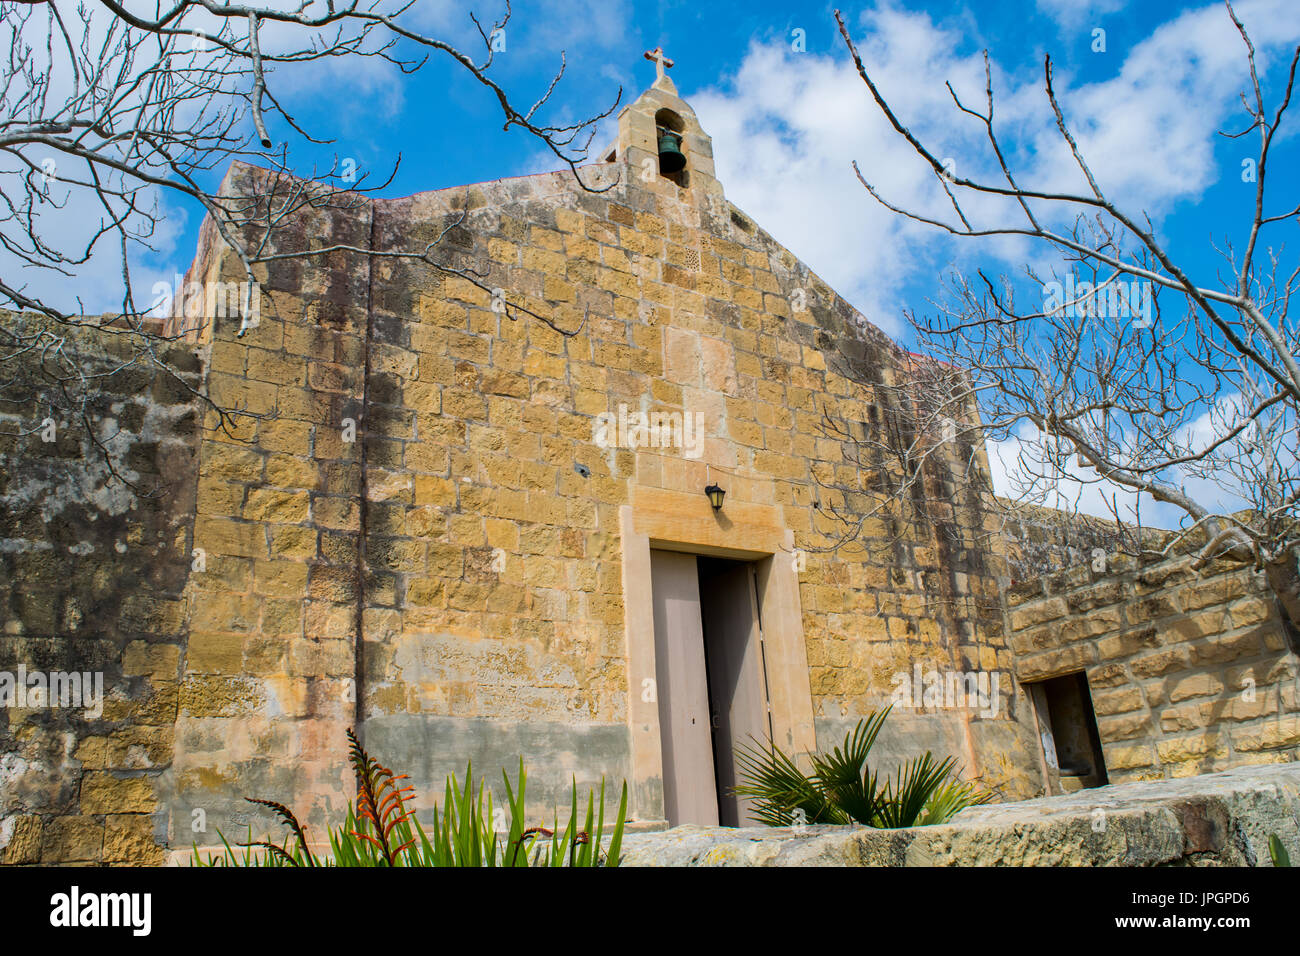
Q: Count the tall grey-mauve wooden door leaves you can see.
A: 2